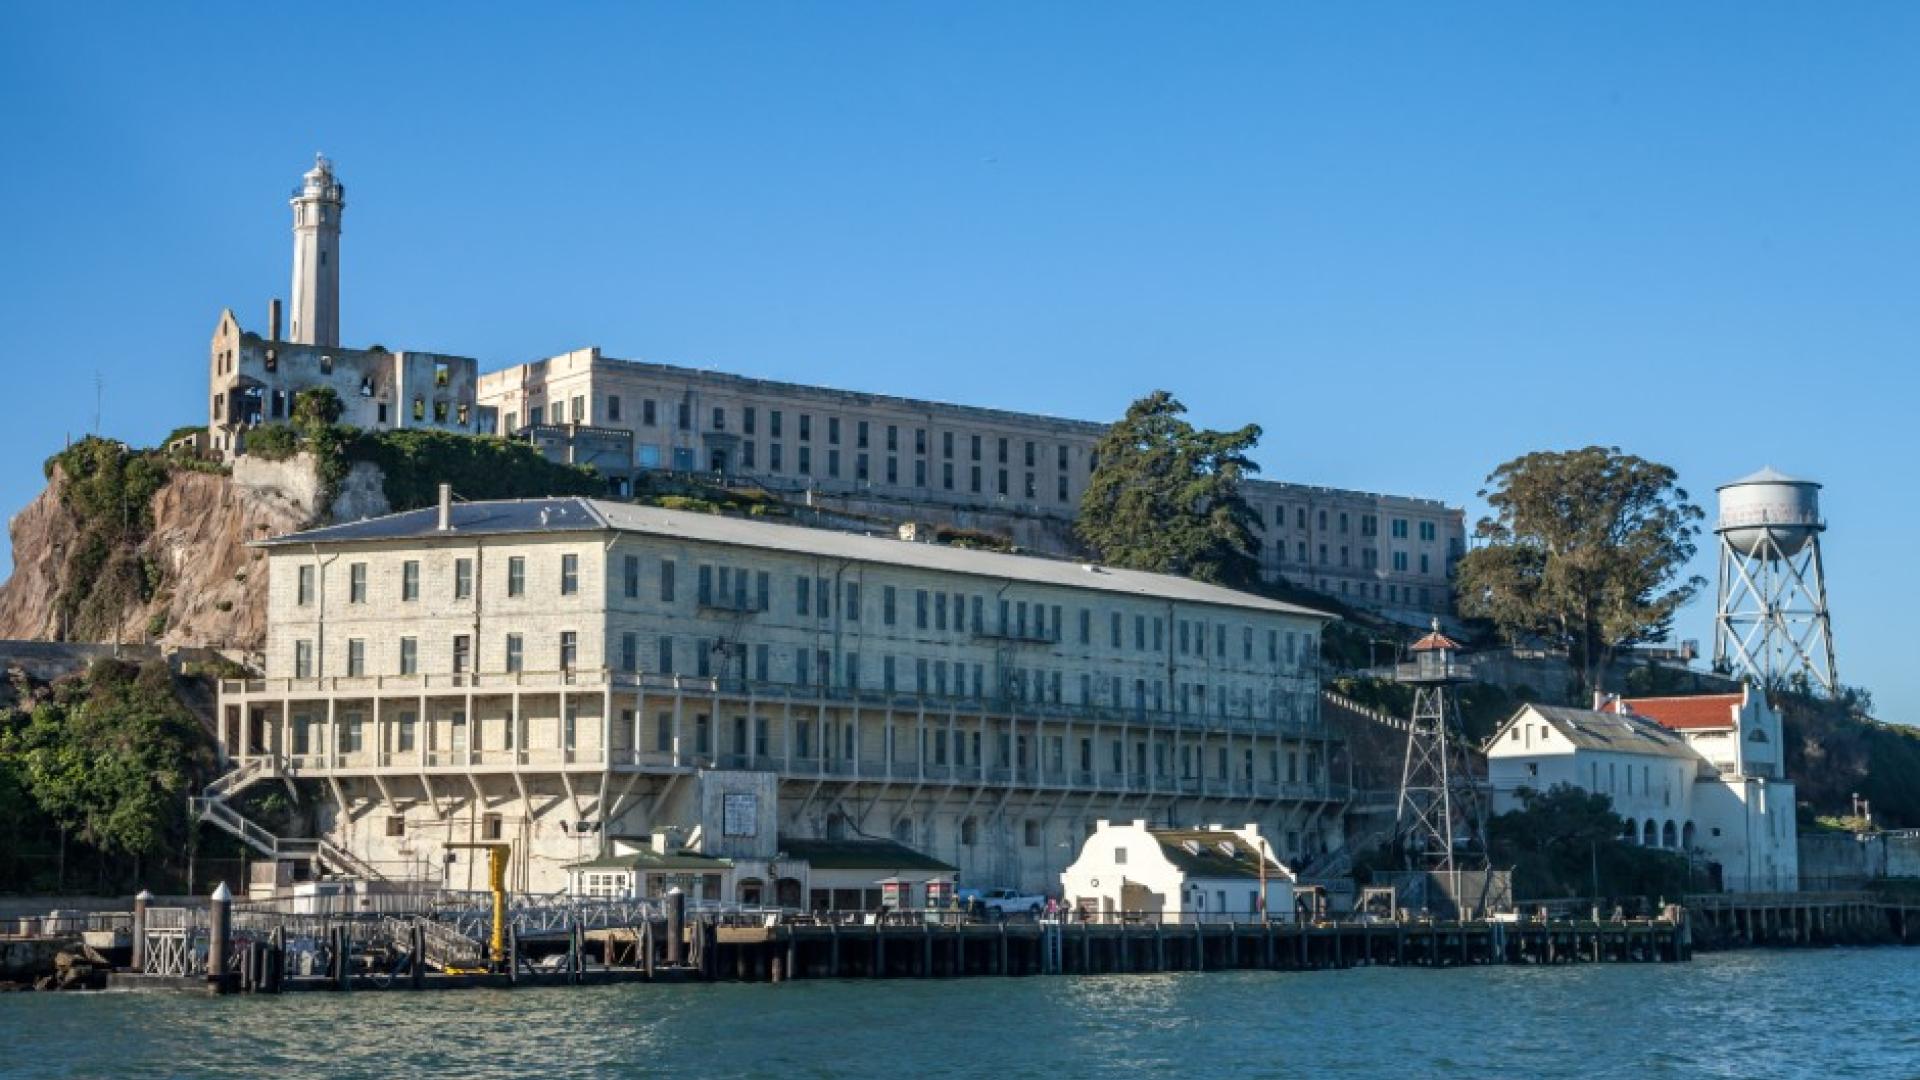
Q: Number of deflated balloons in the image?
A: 0